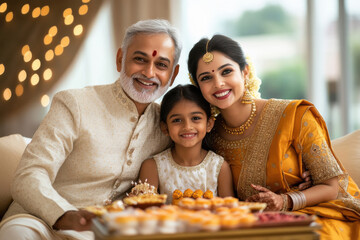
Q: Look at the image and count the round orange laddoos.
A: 4